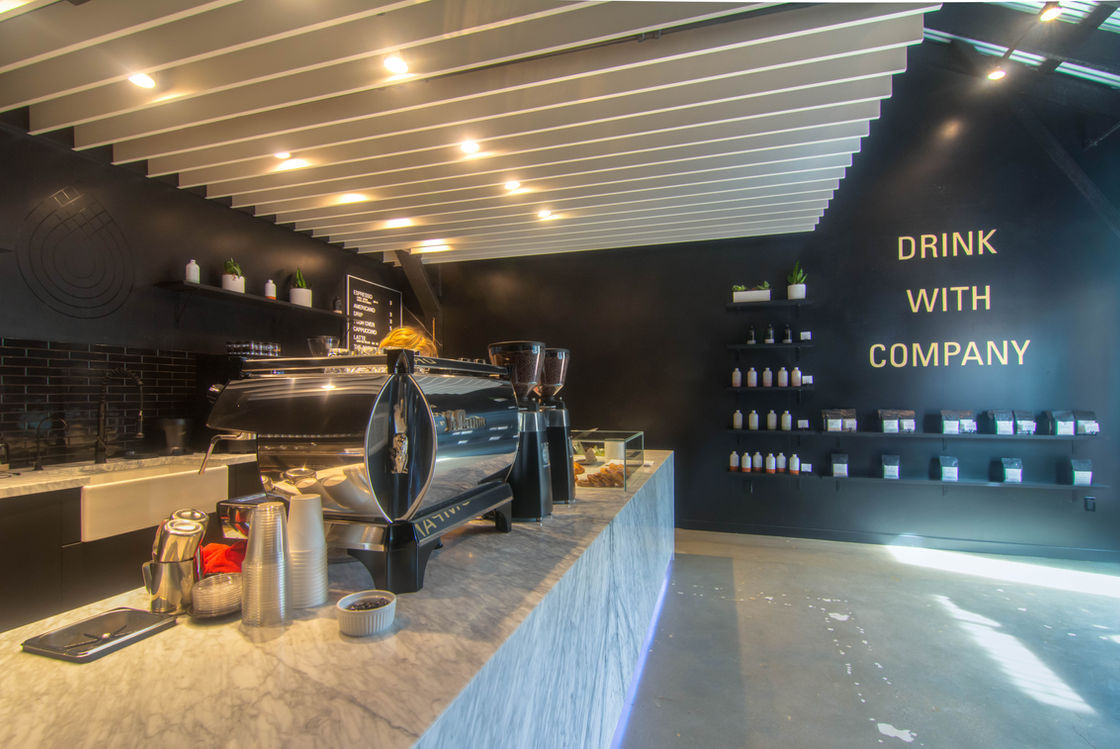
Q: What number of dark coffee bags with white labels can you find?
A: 15